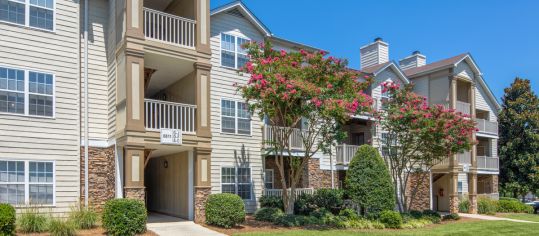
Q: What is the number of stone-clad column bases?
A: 4